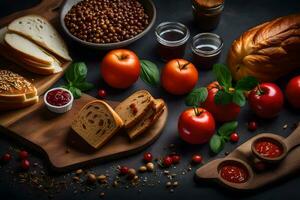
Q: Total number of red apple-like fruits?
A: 6